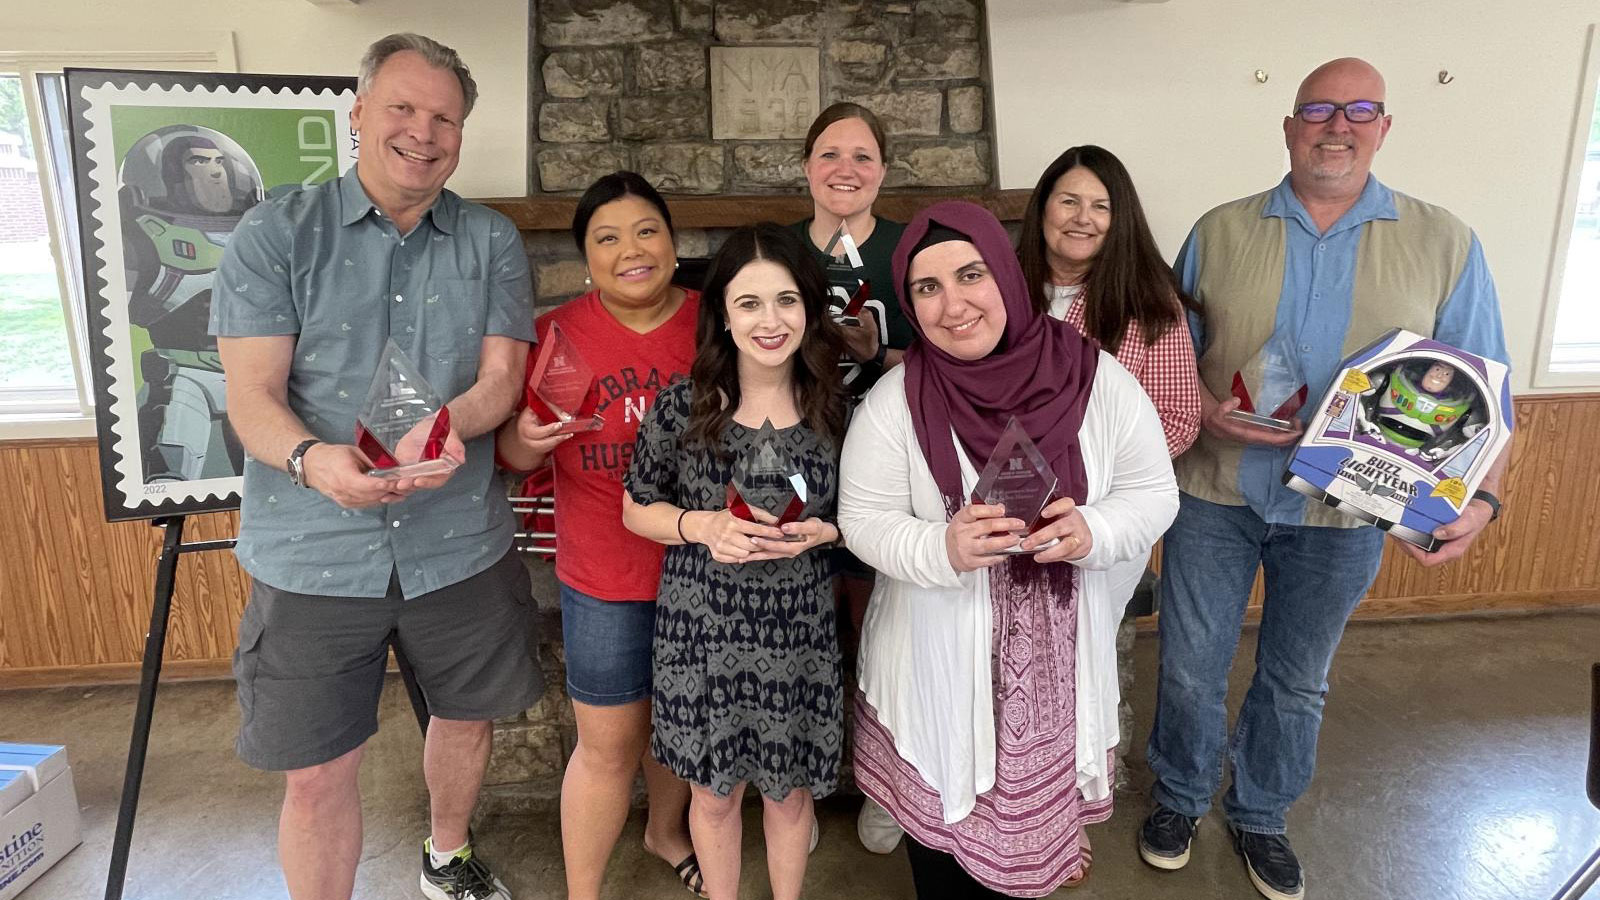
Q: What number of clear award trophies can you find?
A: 6